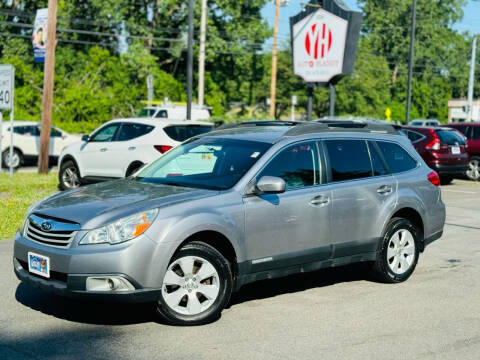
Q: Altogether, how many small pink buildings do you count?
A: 1